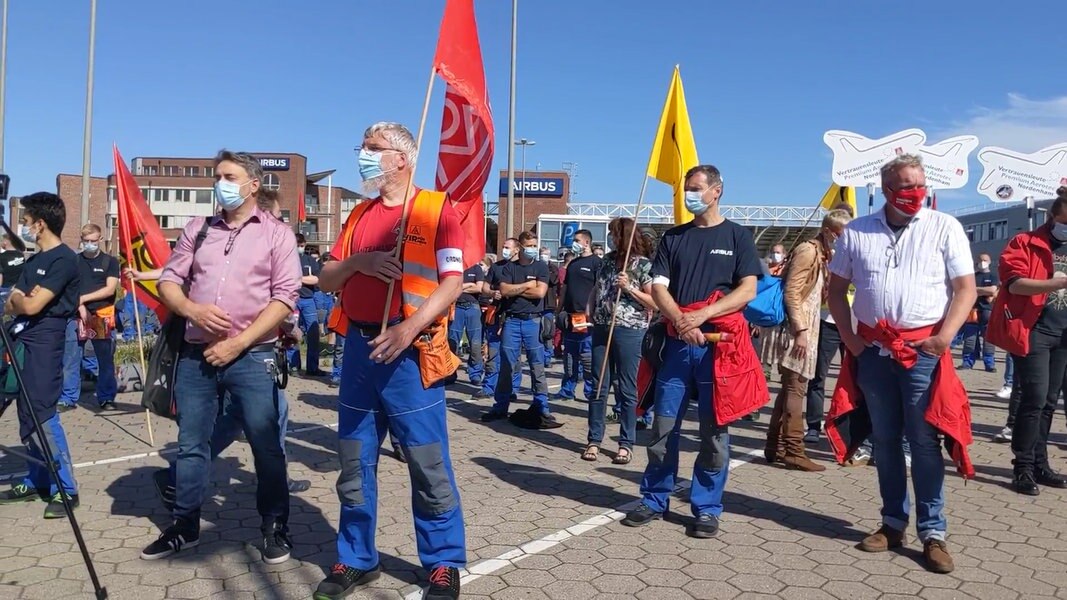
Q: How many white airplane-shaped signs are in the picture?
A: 3